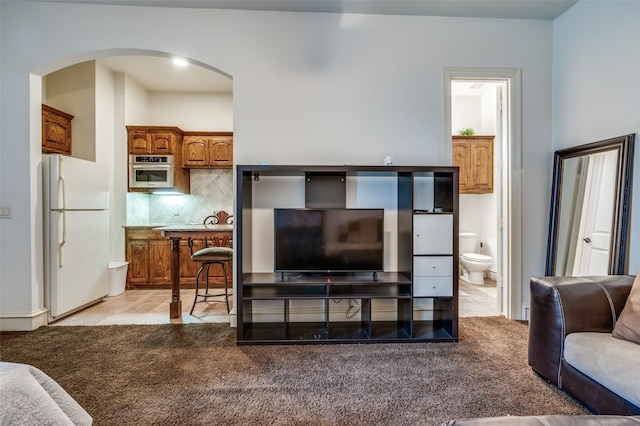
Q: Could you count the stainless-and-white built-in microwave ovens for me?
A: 1